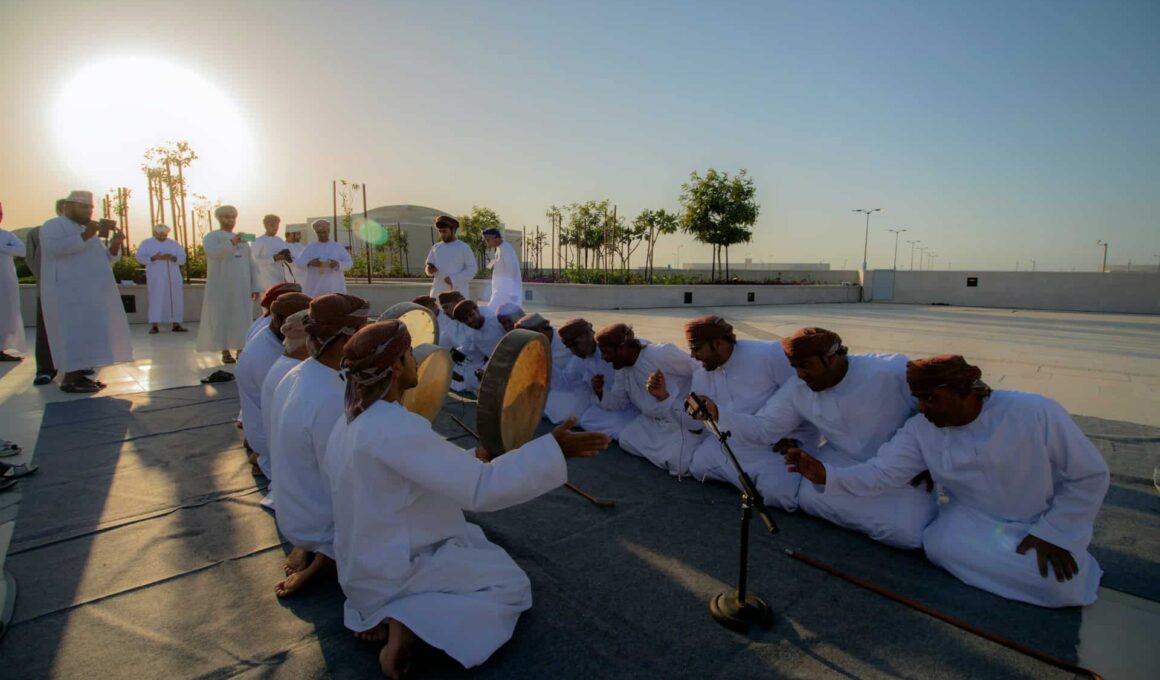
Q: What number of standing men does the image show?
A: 10